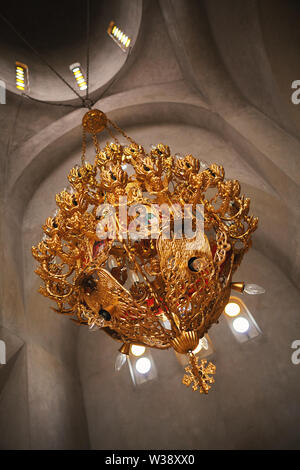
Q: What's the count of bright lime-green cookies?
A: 0